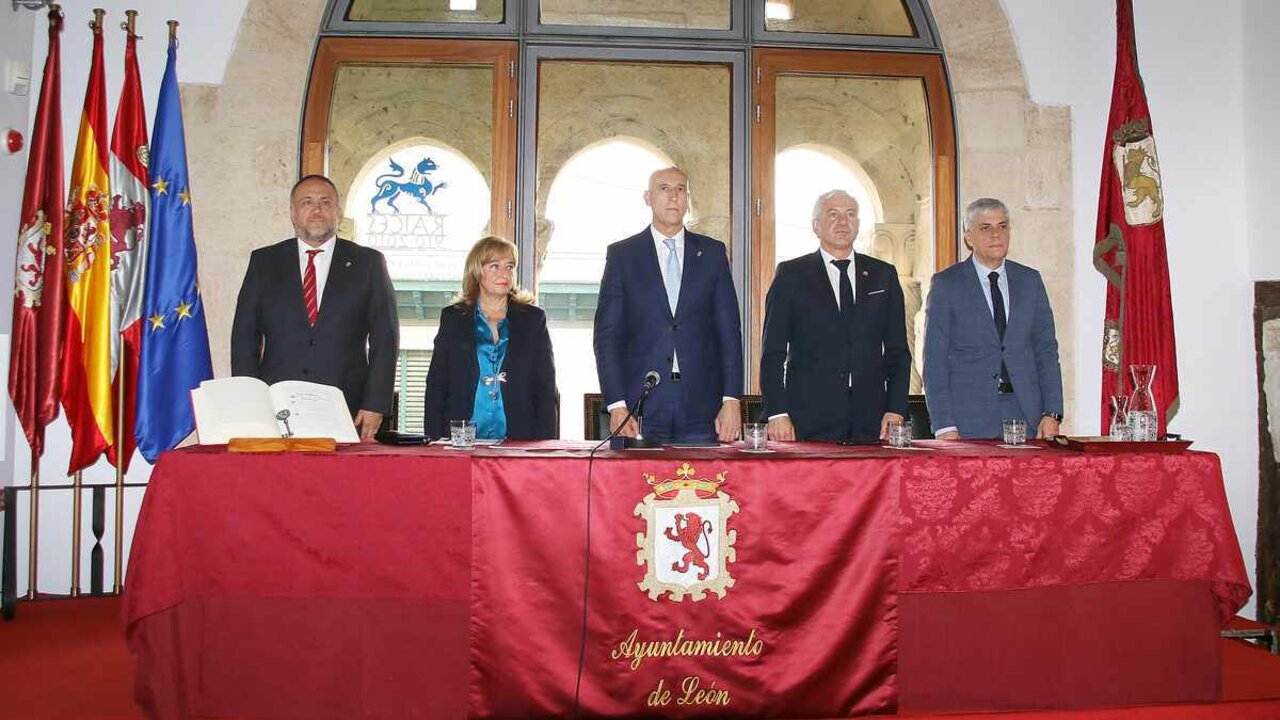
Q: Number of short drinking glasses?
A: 4